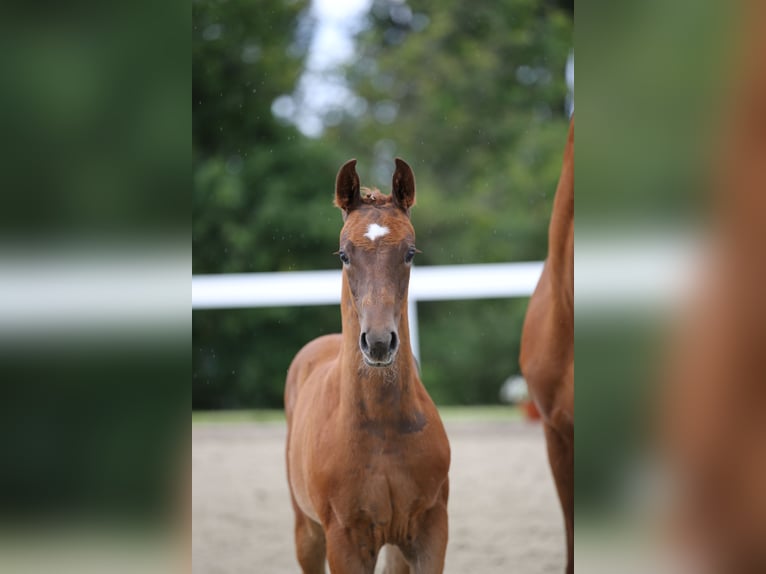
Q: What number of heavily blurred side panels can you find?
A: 2